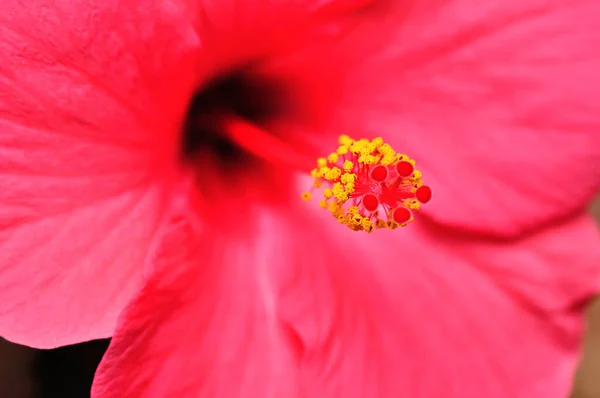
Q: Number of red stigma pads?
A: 5